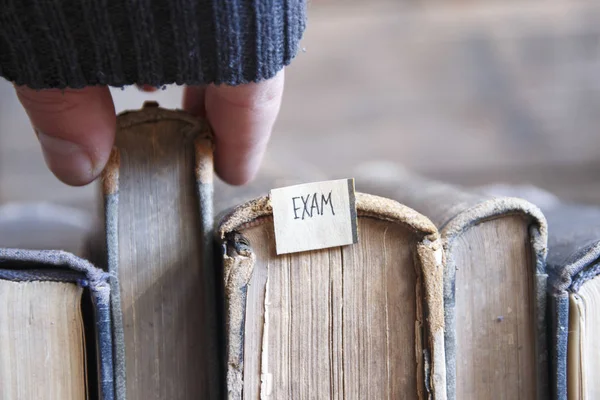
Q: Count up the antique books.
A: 5